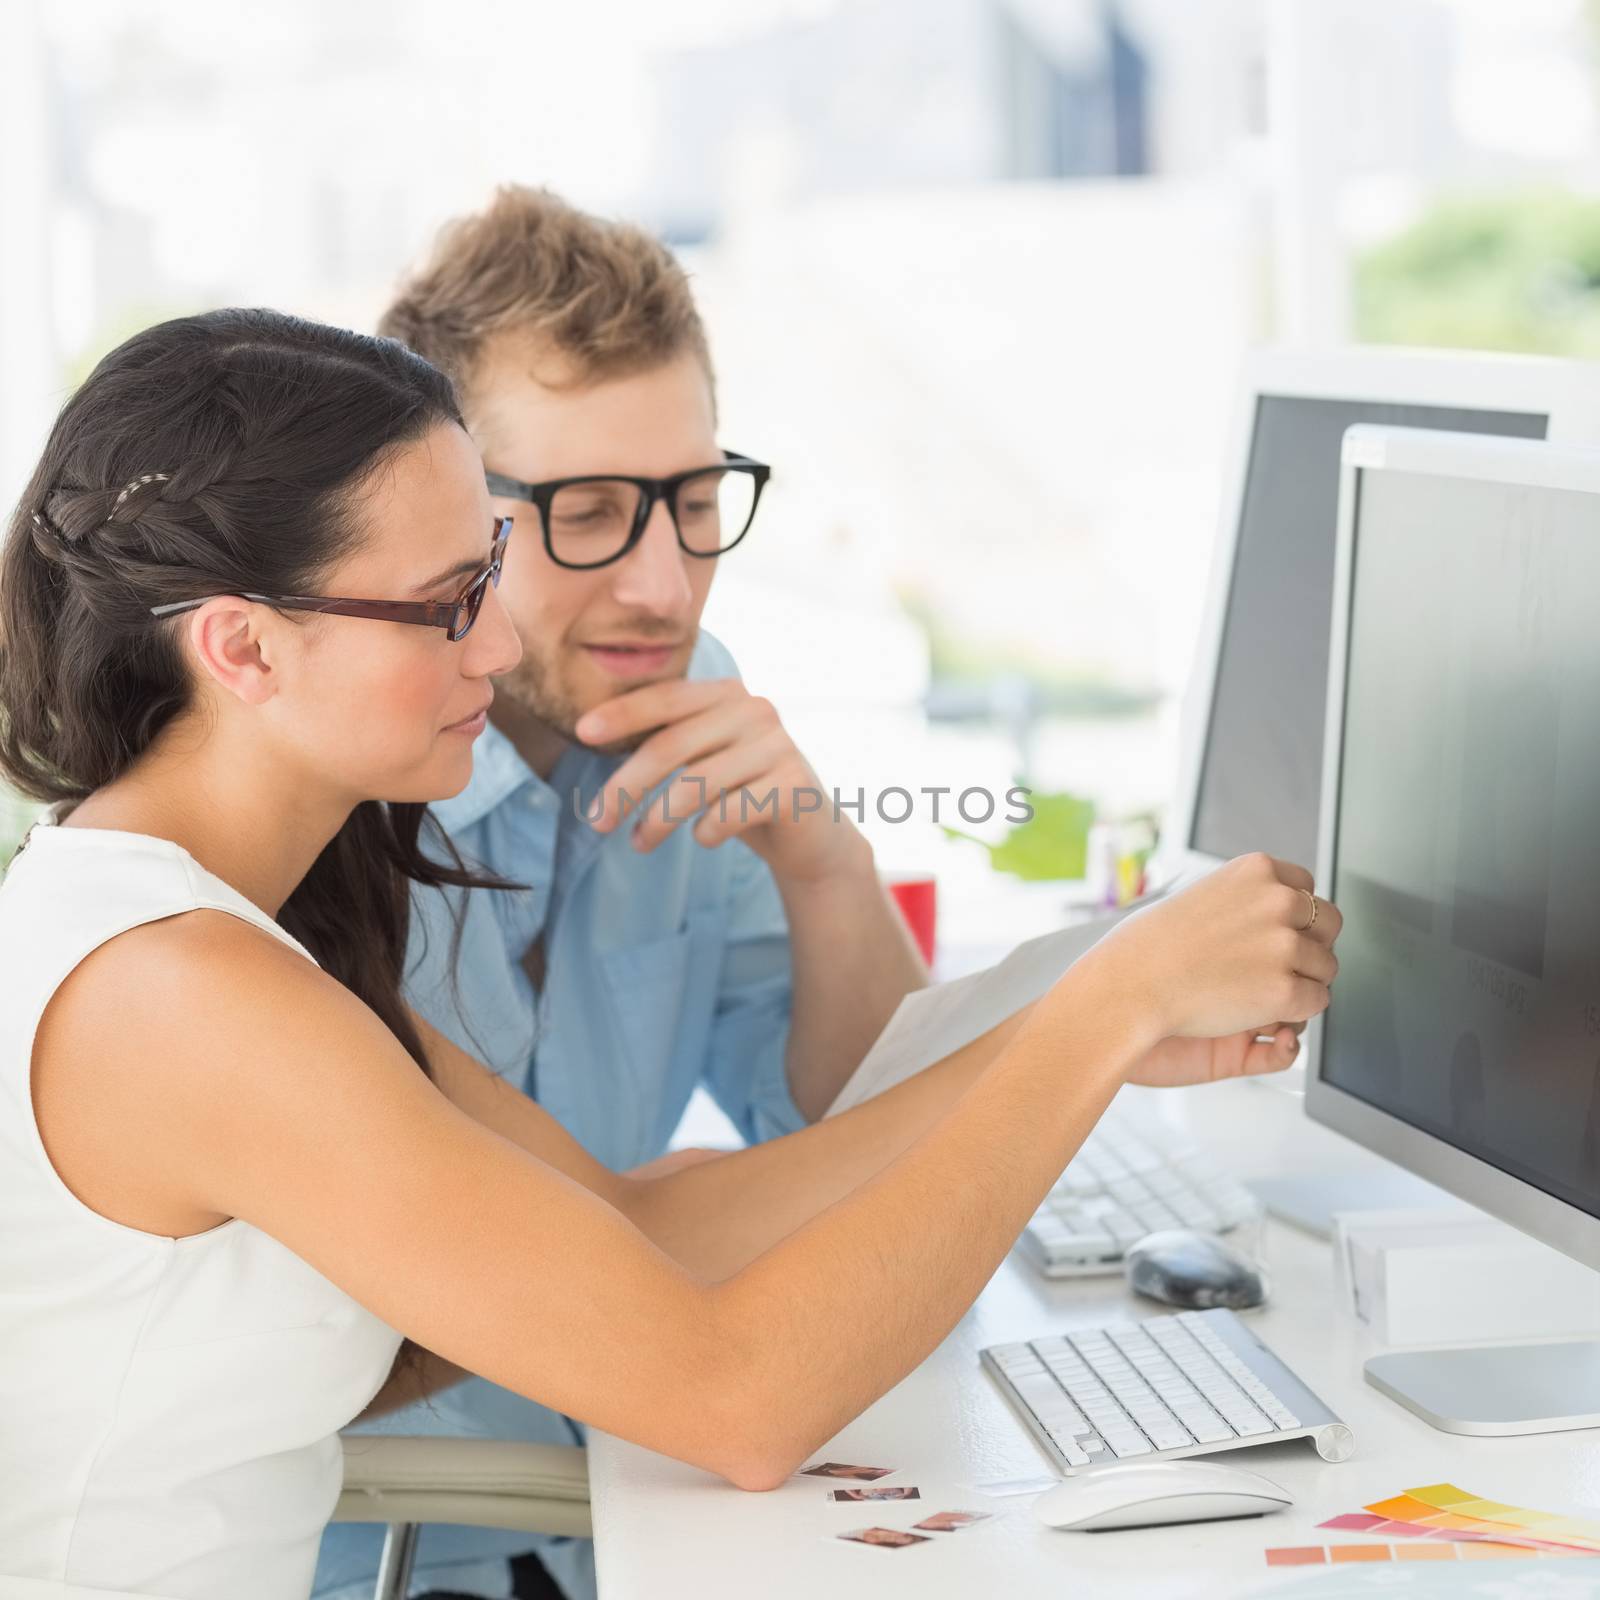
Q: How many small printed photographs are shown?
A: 4